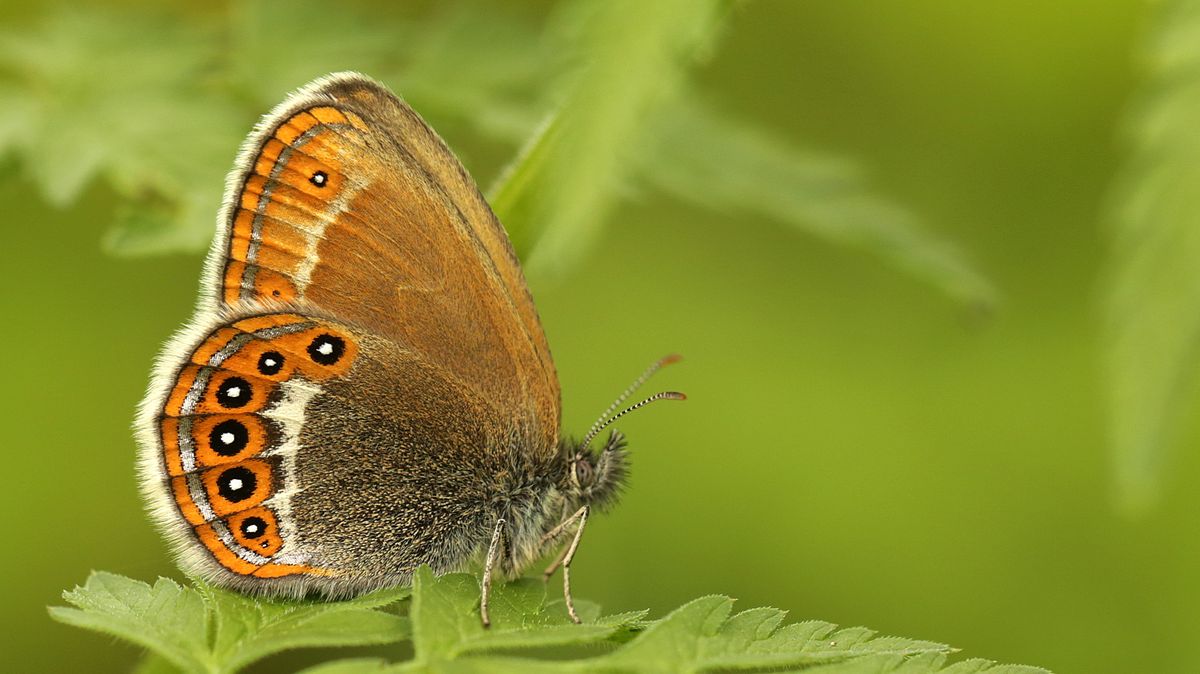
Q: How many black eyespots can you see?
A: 7